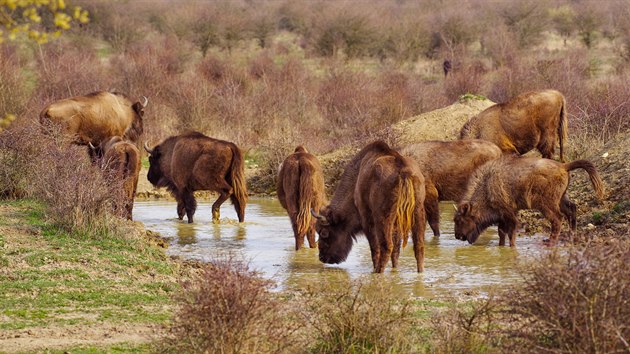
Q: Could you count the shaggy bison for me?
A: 8